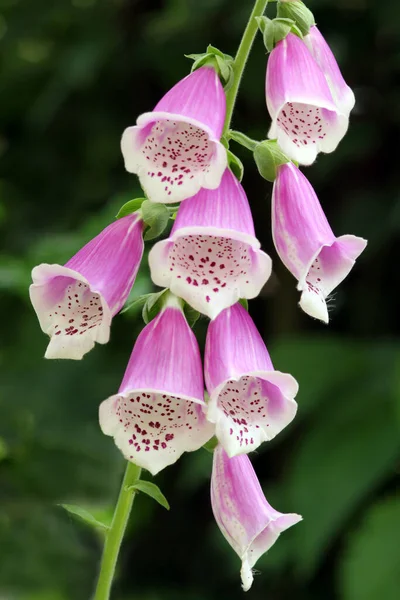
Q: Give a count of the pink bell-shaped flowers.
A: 9